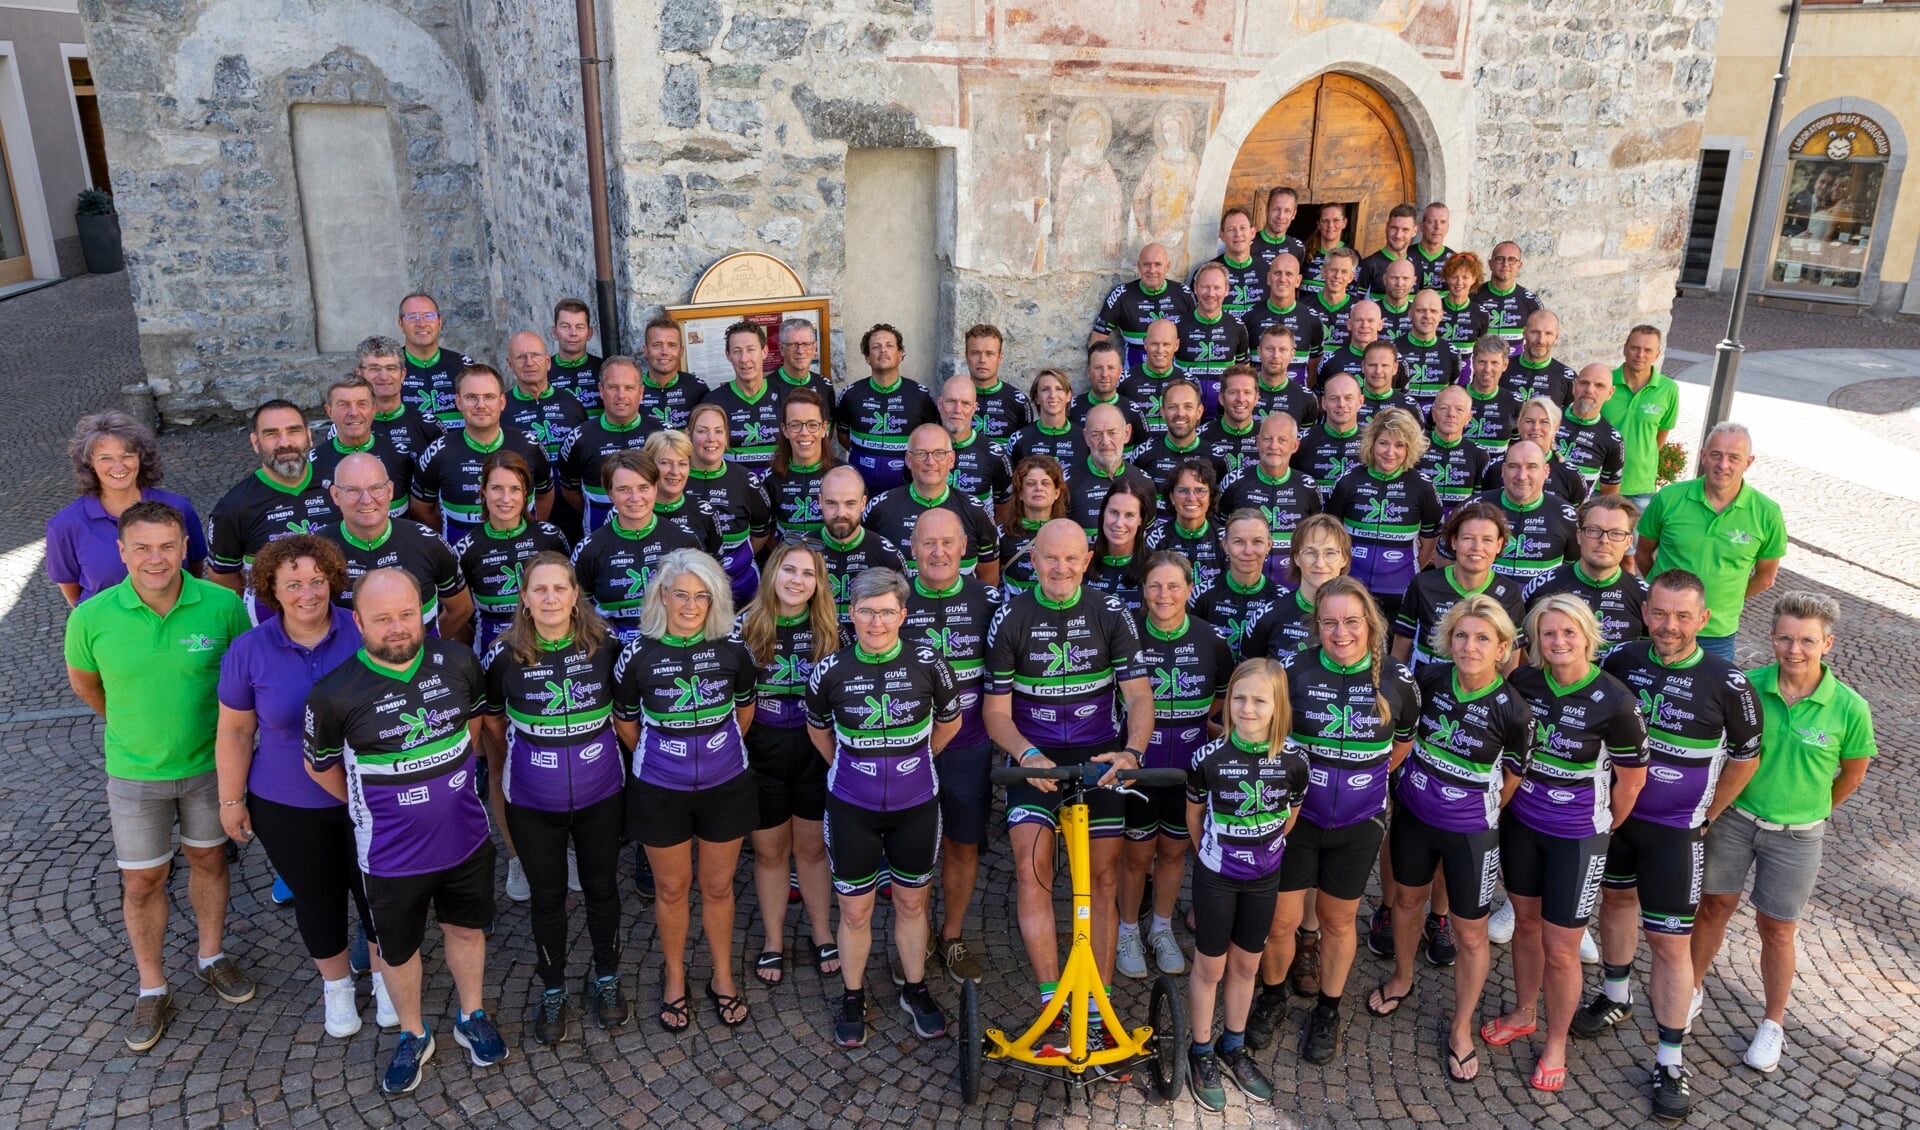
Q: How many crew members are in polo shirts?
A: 6